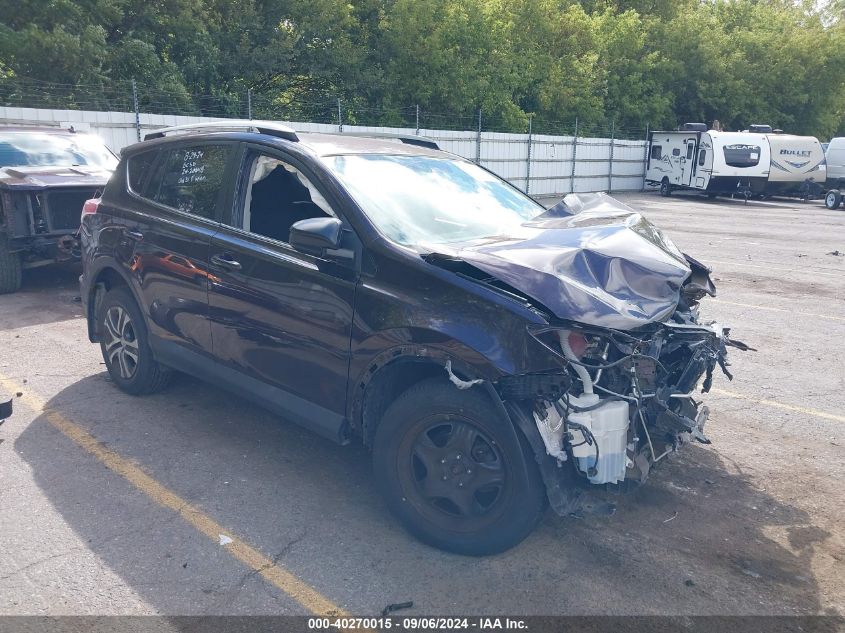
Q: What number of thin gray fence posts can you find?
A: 9